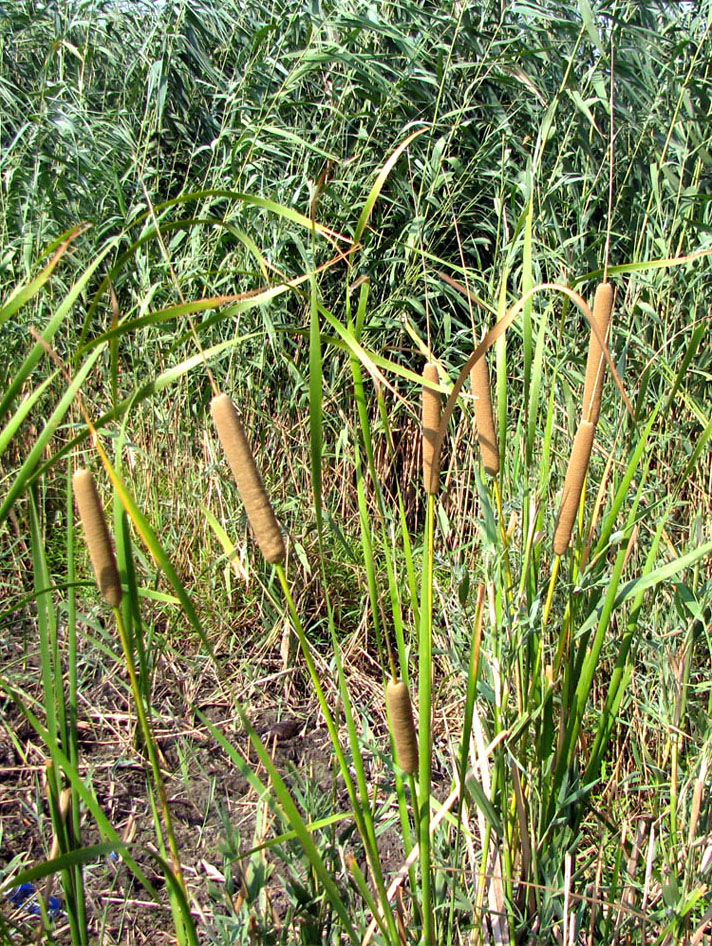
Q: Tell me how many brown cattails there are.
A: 7